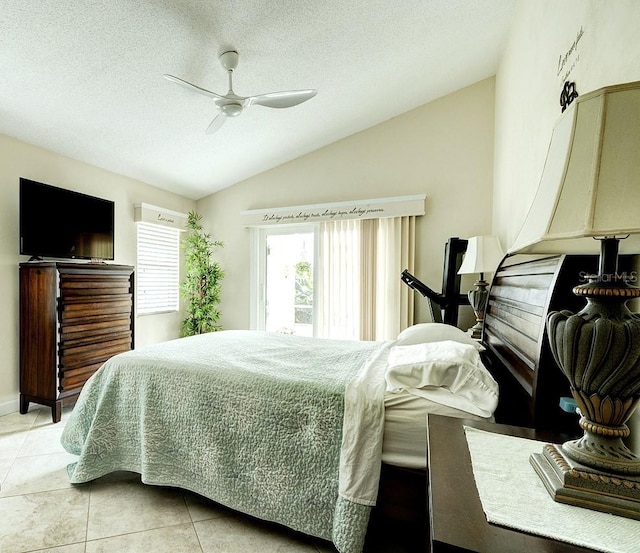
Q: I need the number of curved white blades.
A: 3